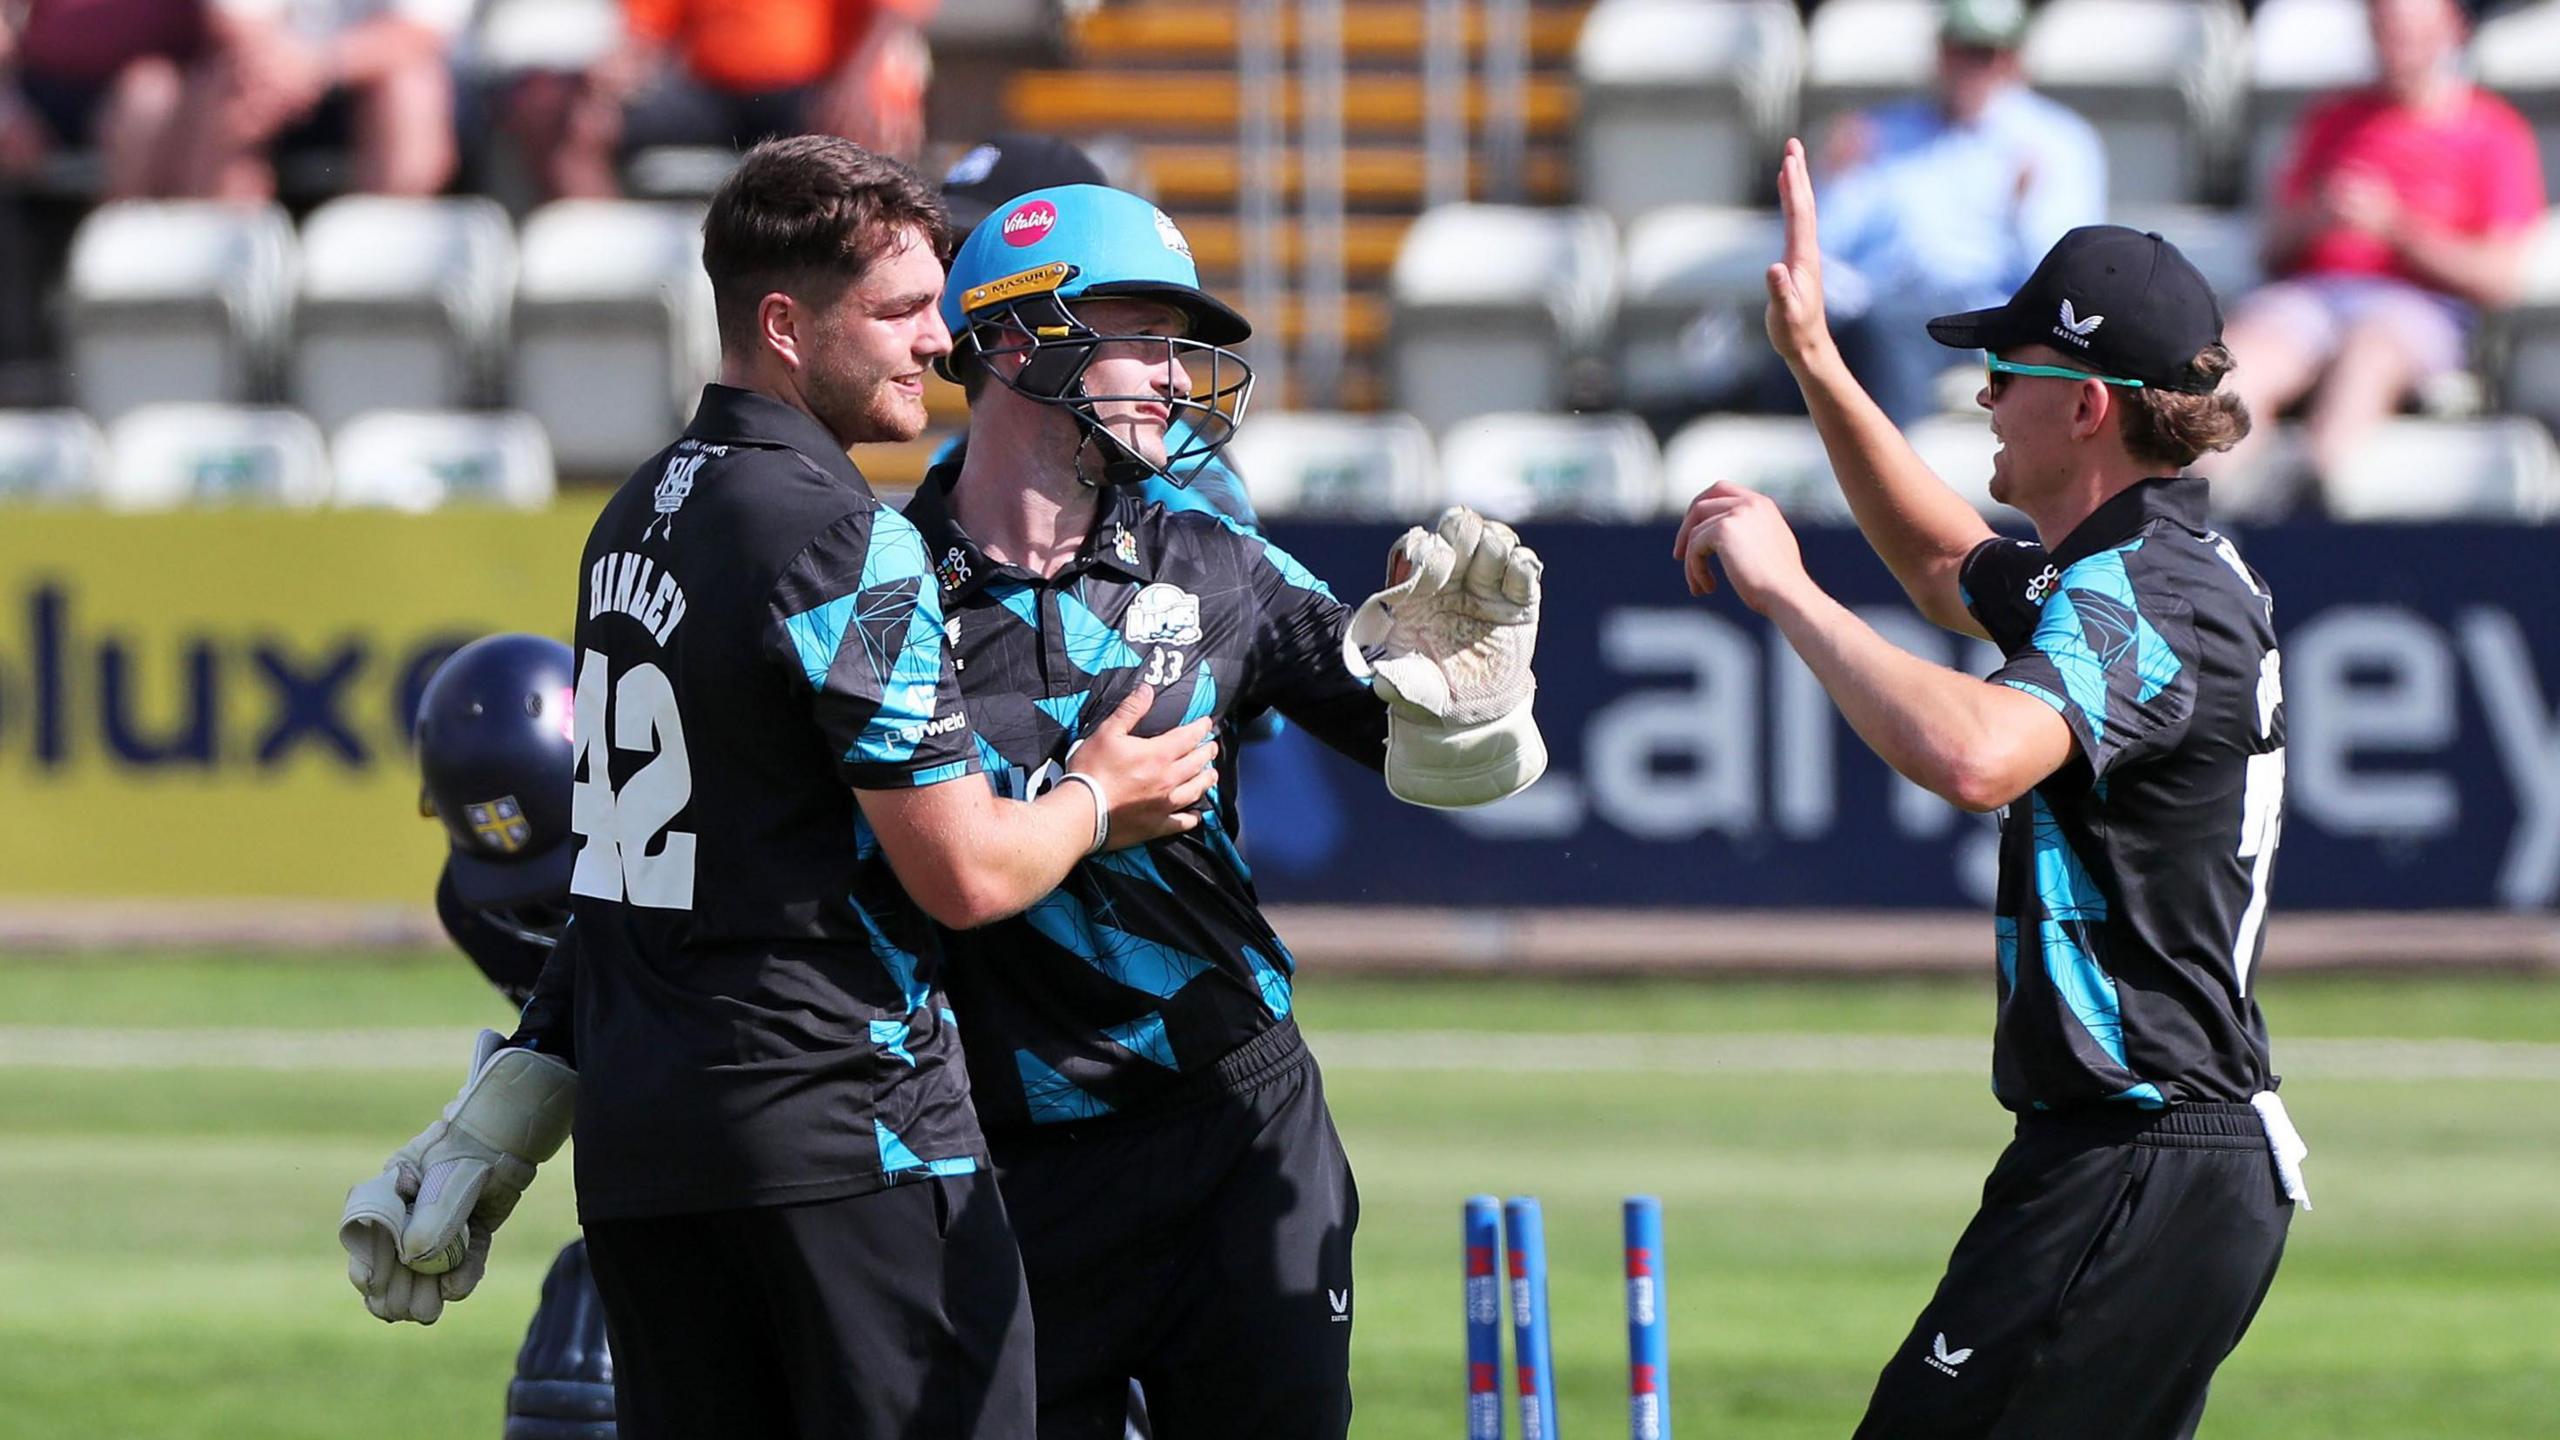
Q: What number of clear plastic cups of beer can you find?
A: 0